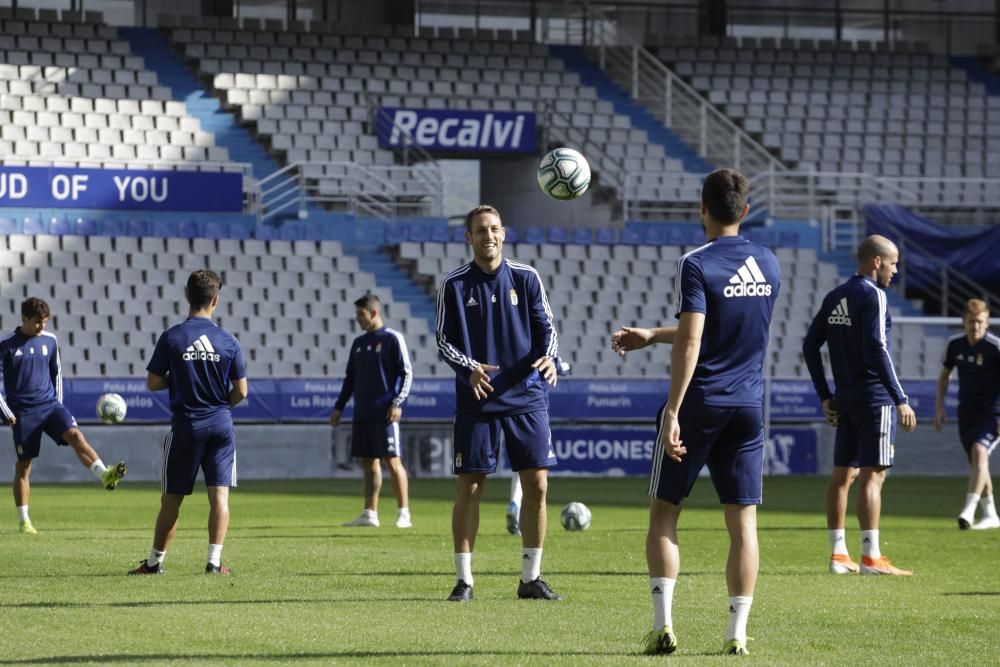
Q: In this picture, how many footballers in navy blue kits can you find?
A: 7